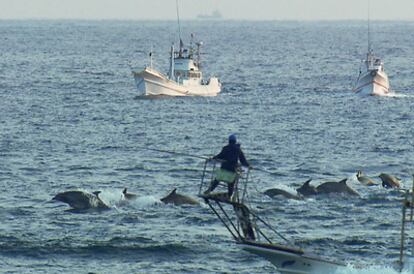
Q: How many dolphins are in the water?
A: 8